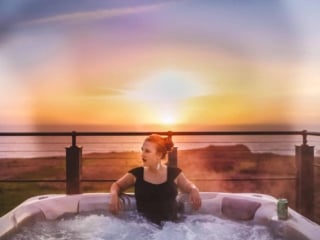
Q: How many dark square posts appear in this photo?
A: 3